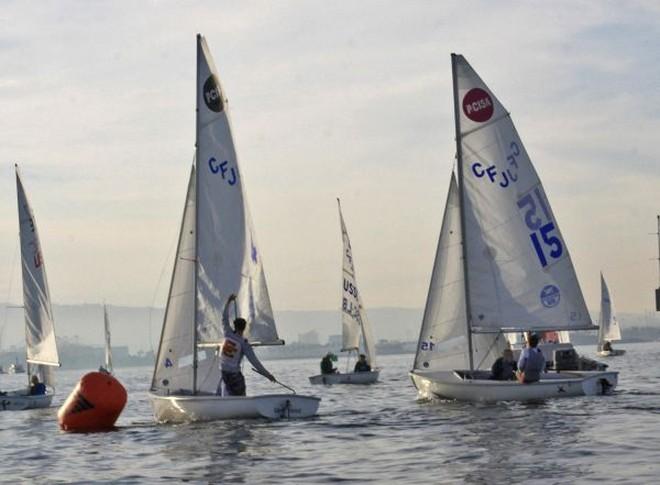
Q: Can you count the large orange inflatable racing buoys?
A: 1